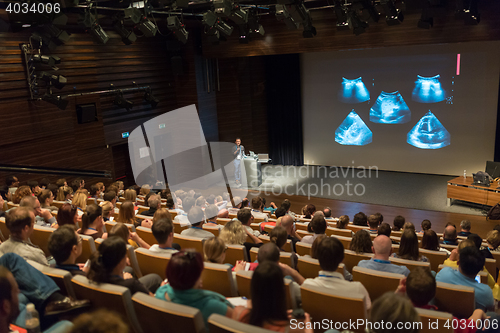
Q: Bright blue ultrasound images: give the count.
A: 5